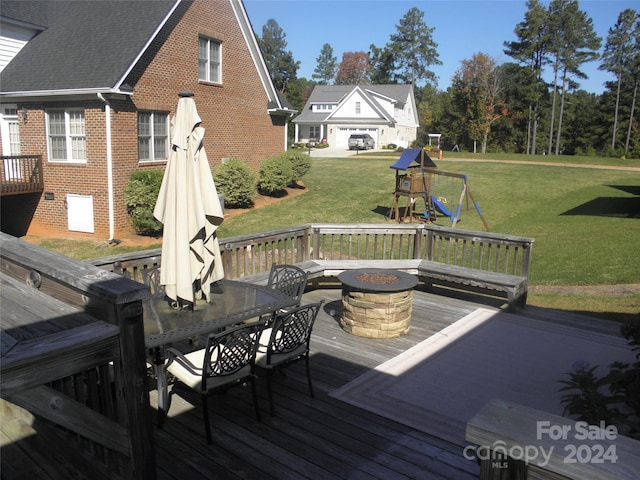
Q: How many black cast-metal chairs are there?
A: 4